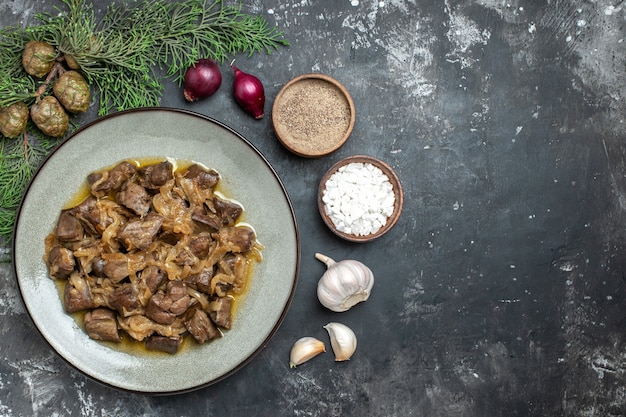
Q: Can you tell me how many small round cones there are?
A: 4